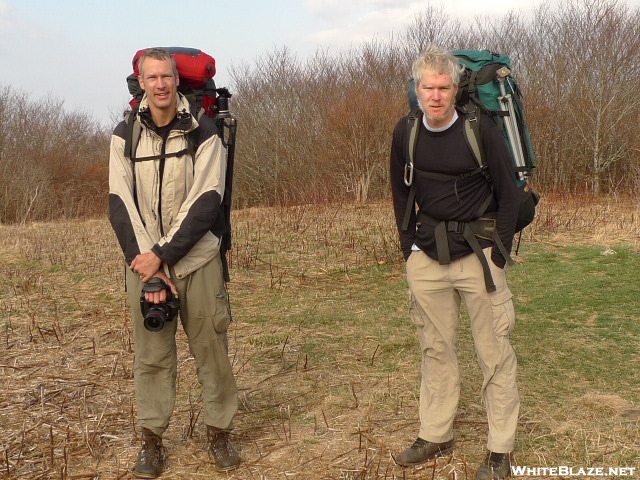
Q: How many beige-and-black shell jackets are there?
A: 1